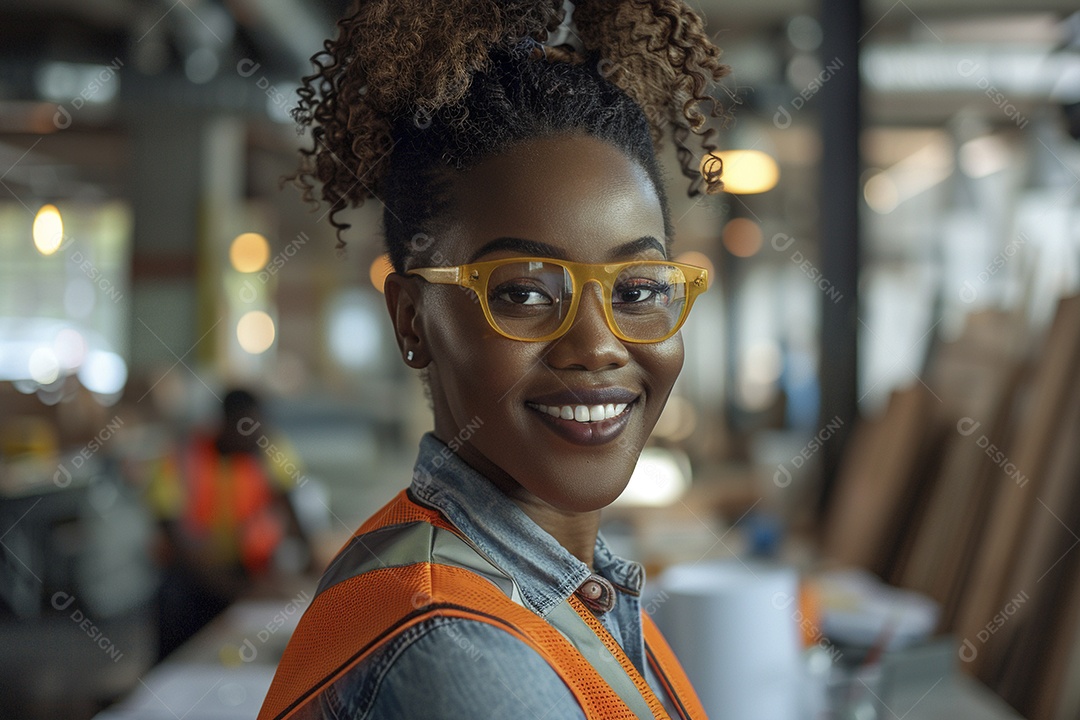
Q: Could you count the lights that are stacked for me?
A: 2